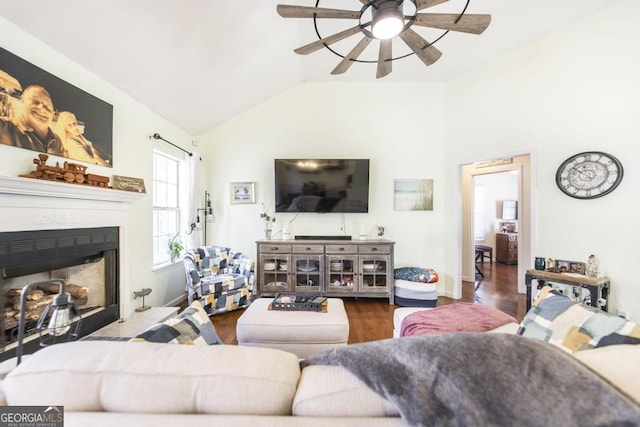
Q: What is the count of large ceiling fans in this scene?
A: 1